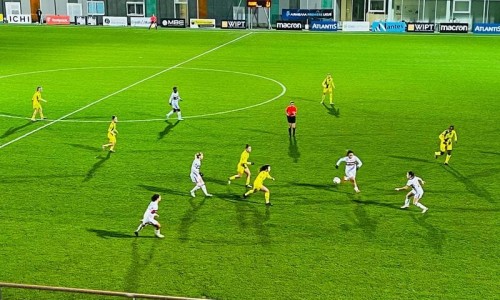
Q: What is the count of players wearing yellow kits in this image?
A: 6